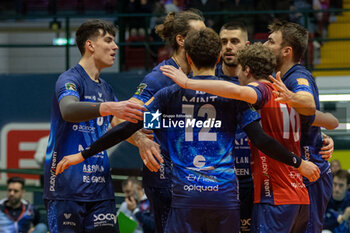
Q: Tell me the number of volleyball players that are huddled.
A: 6